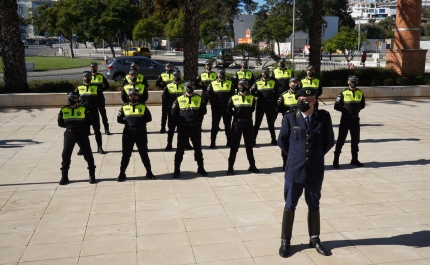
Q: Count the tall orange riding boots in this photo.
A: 0